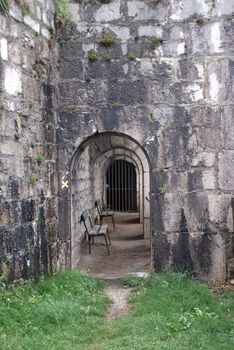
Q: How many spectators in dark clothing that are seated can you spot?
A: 0